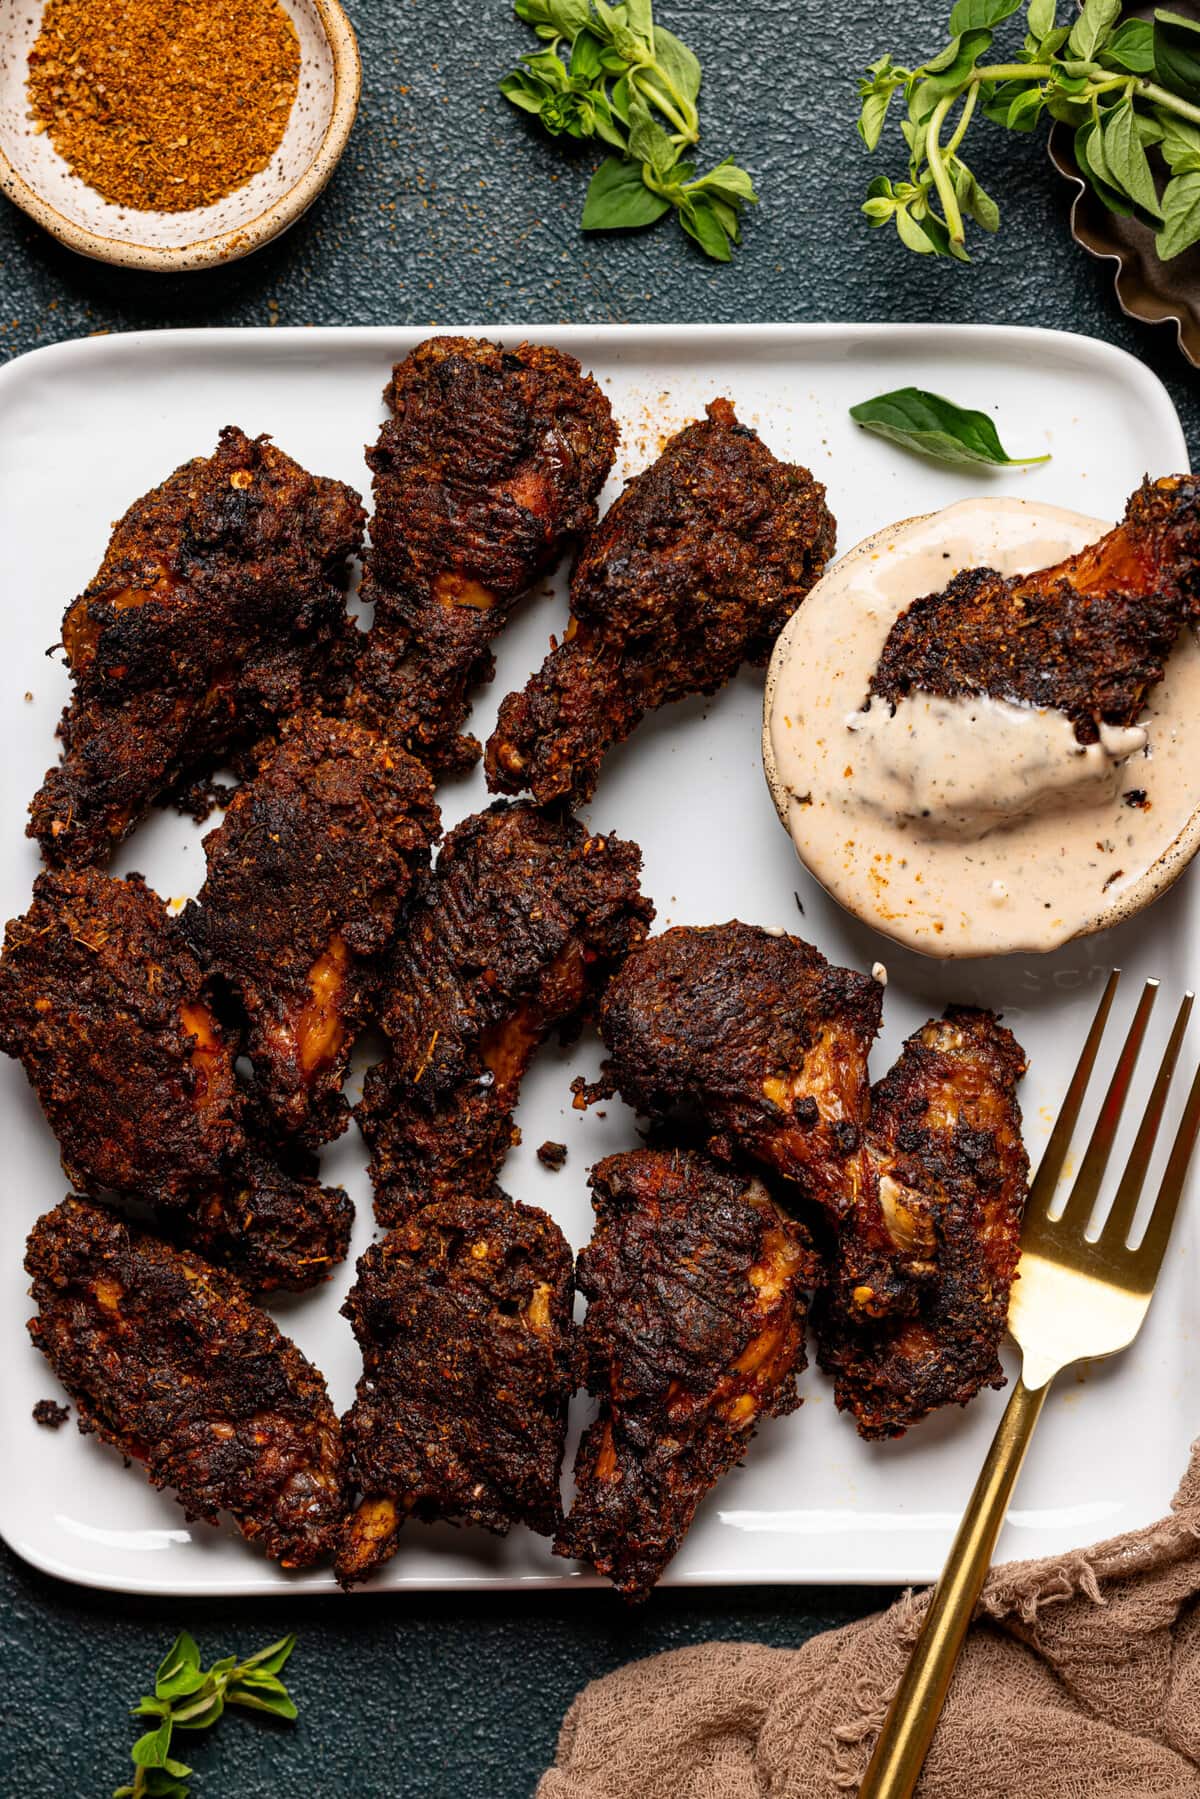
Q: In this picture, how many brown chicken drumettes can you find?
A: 12